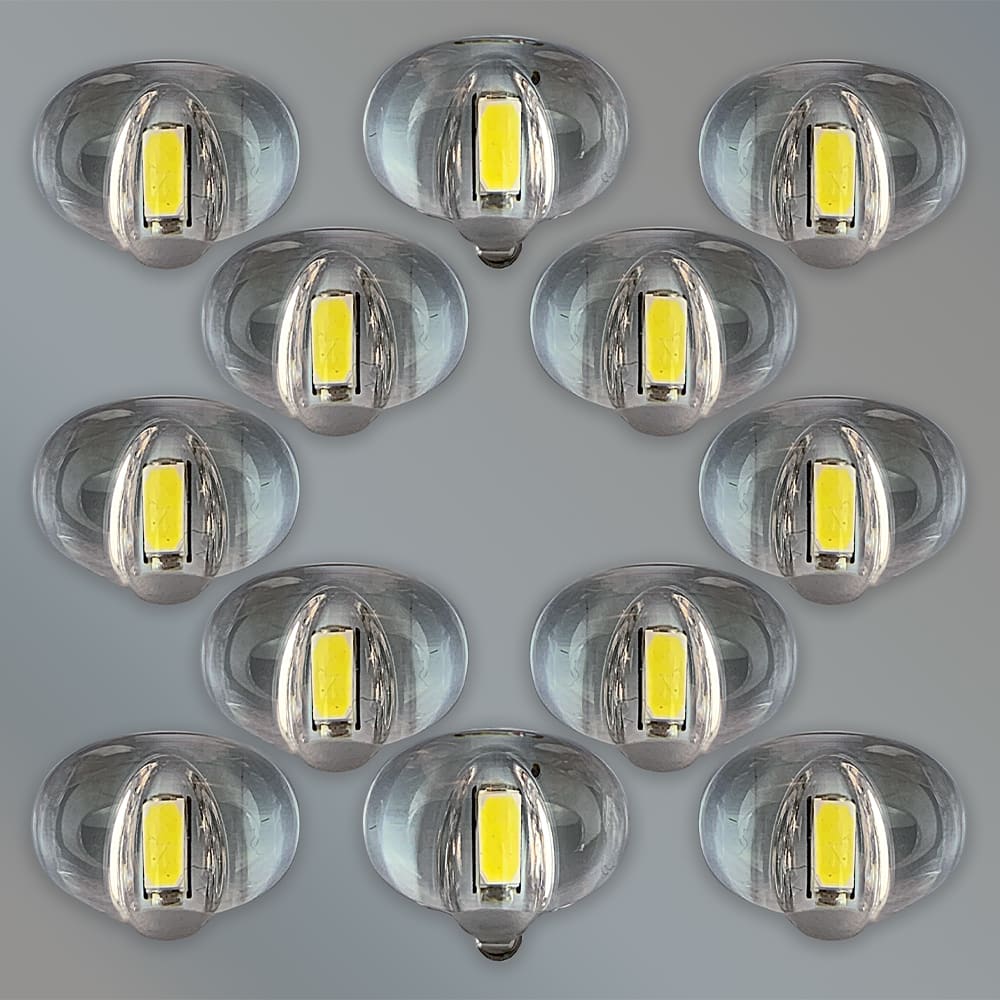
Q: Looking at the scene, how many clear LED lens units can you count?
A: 12